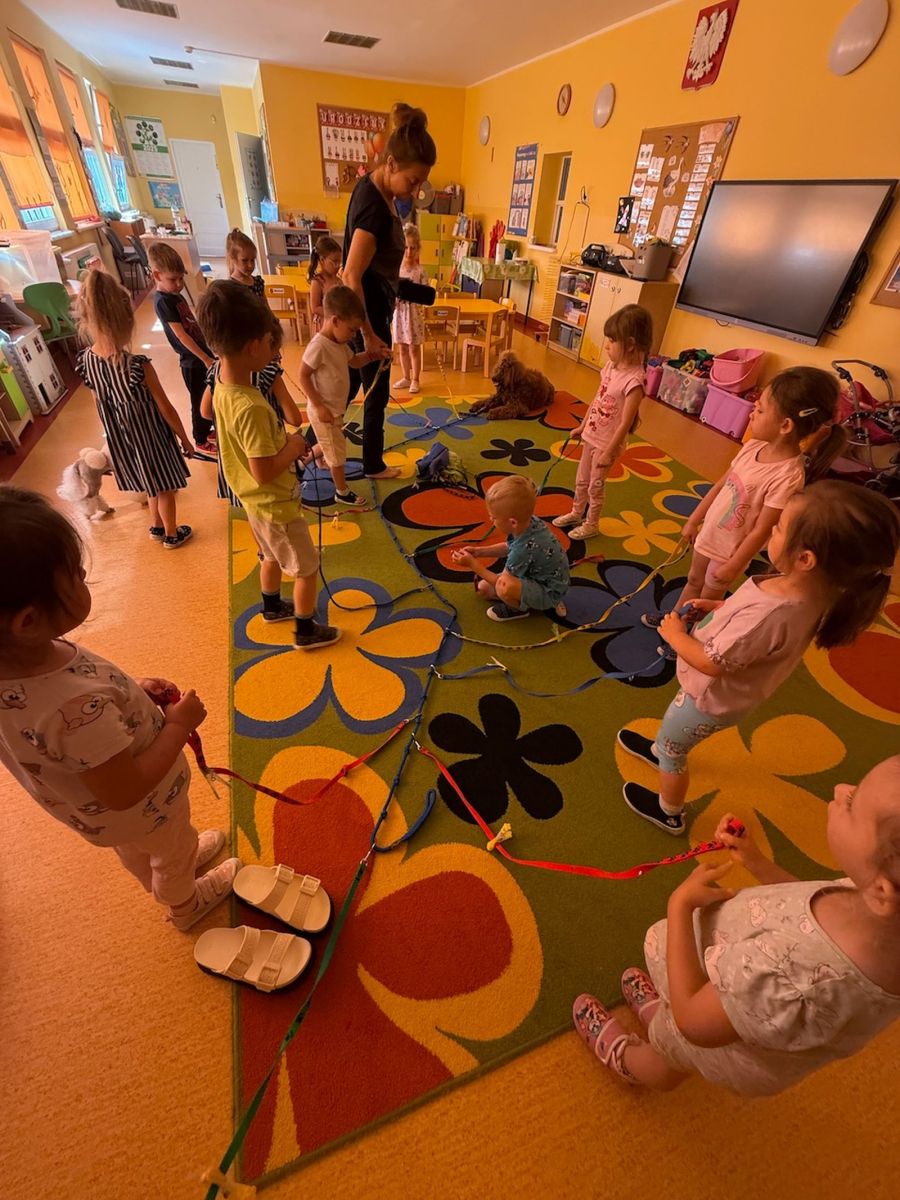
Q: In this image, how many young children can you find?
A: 14